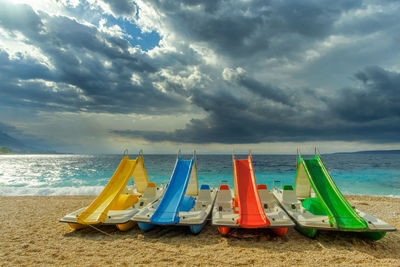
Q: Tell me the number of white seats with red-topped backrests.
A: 2